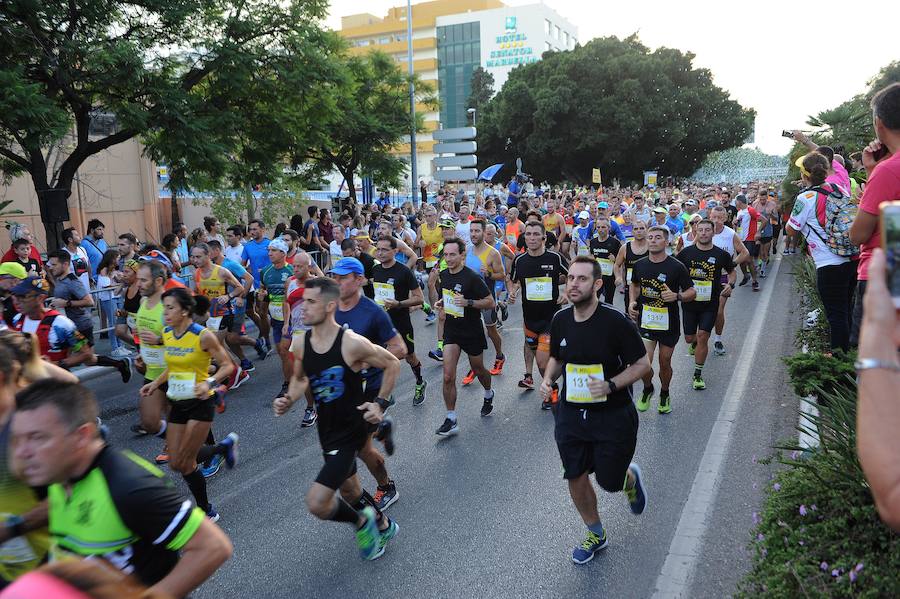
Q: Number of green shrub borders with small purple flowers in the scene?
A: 1